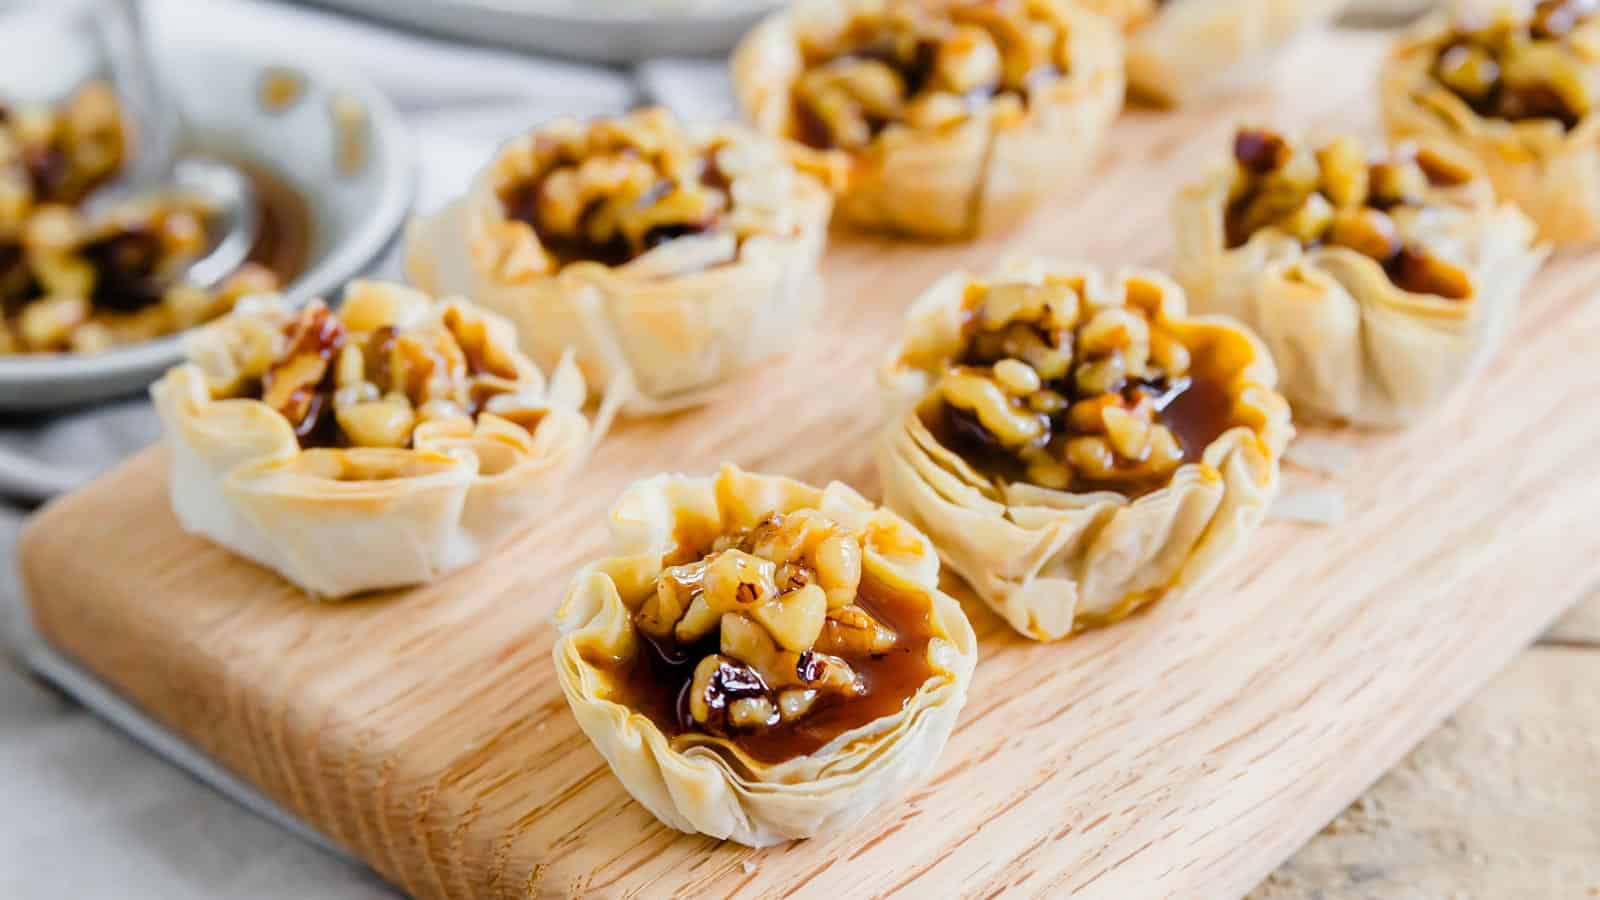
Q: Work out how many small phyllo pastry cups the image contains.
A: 8